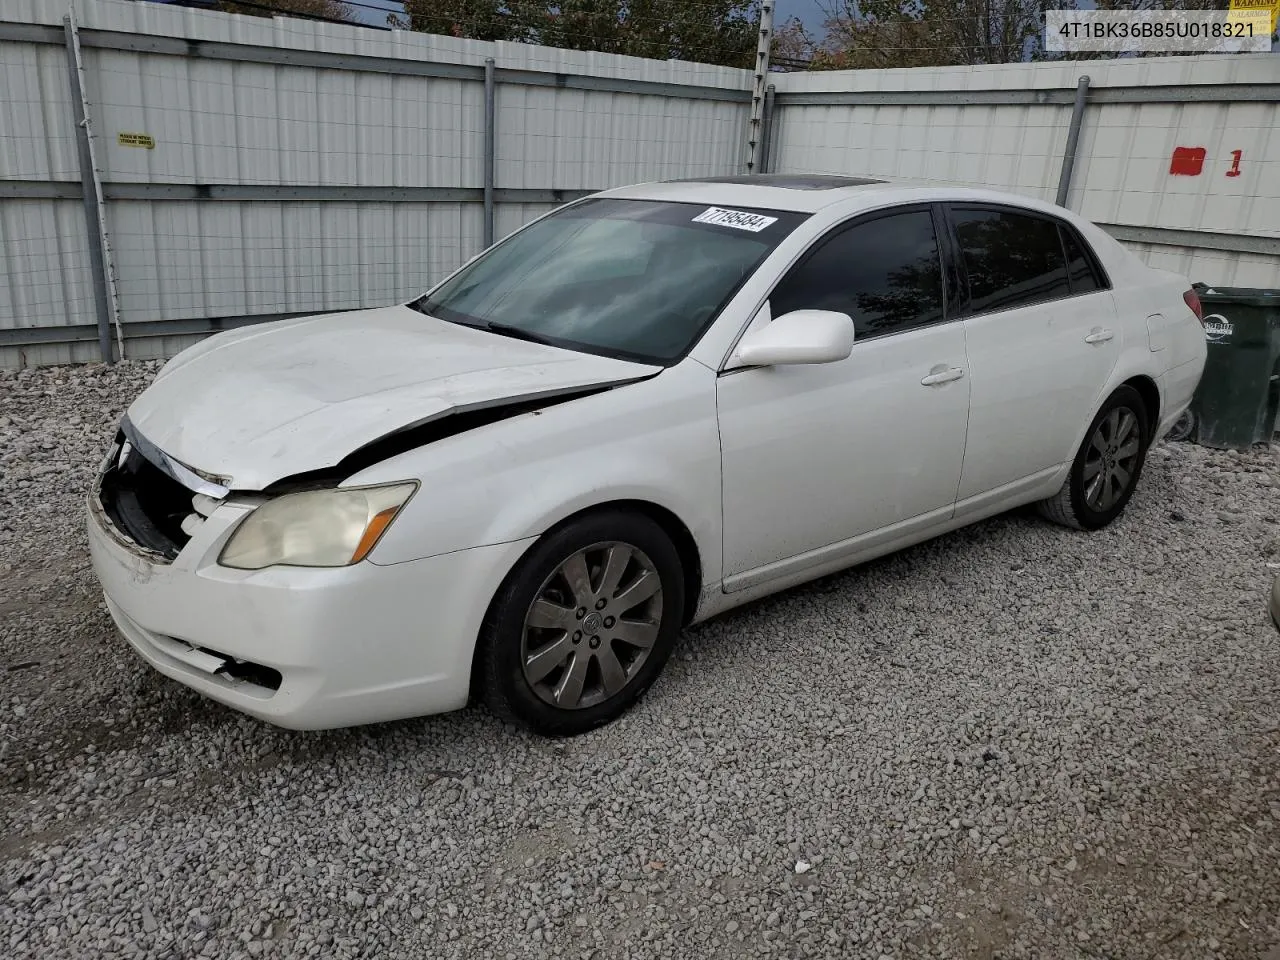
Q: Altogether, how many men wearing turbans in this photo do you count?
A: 0